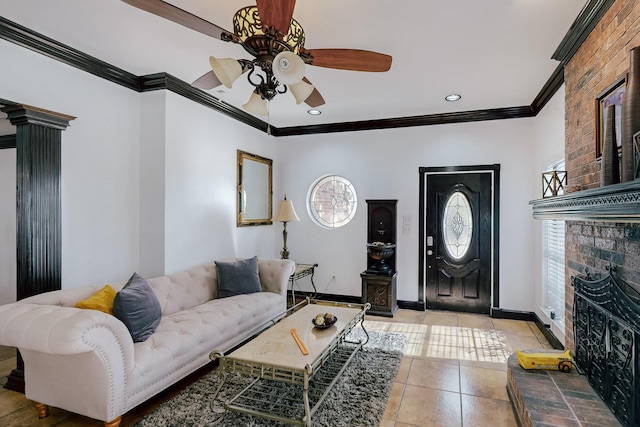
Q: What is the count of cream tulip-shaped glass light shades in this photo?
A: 4